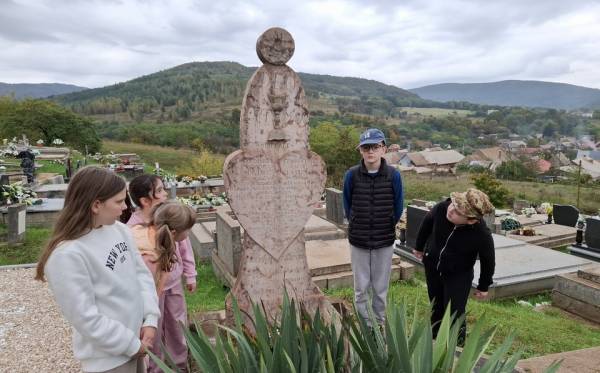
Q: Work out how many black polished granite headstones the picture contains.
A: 3